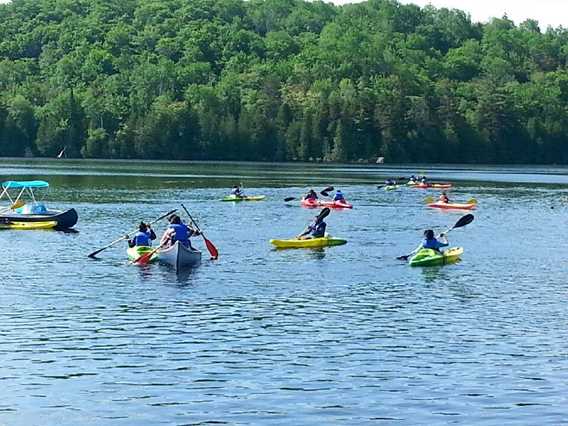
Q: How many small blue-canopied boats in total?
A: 1